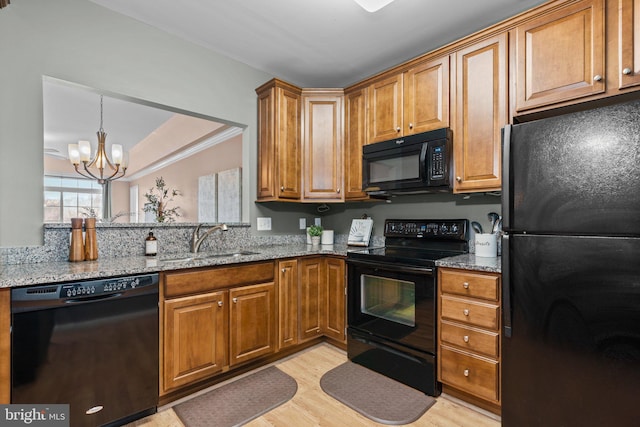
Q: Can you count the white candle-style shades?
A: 5